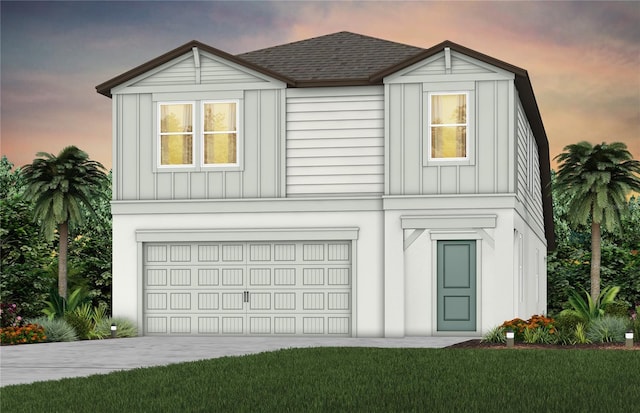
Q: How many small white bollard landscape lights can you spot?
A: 3